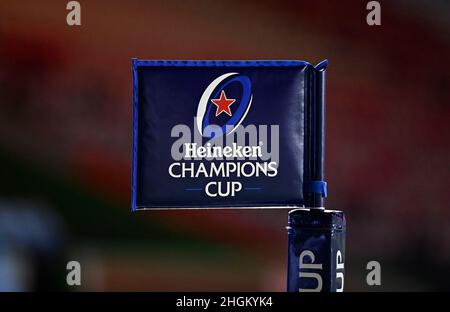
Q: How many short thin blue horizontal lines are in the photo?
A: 2